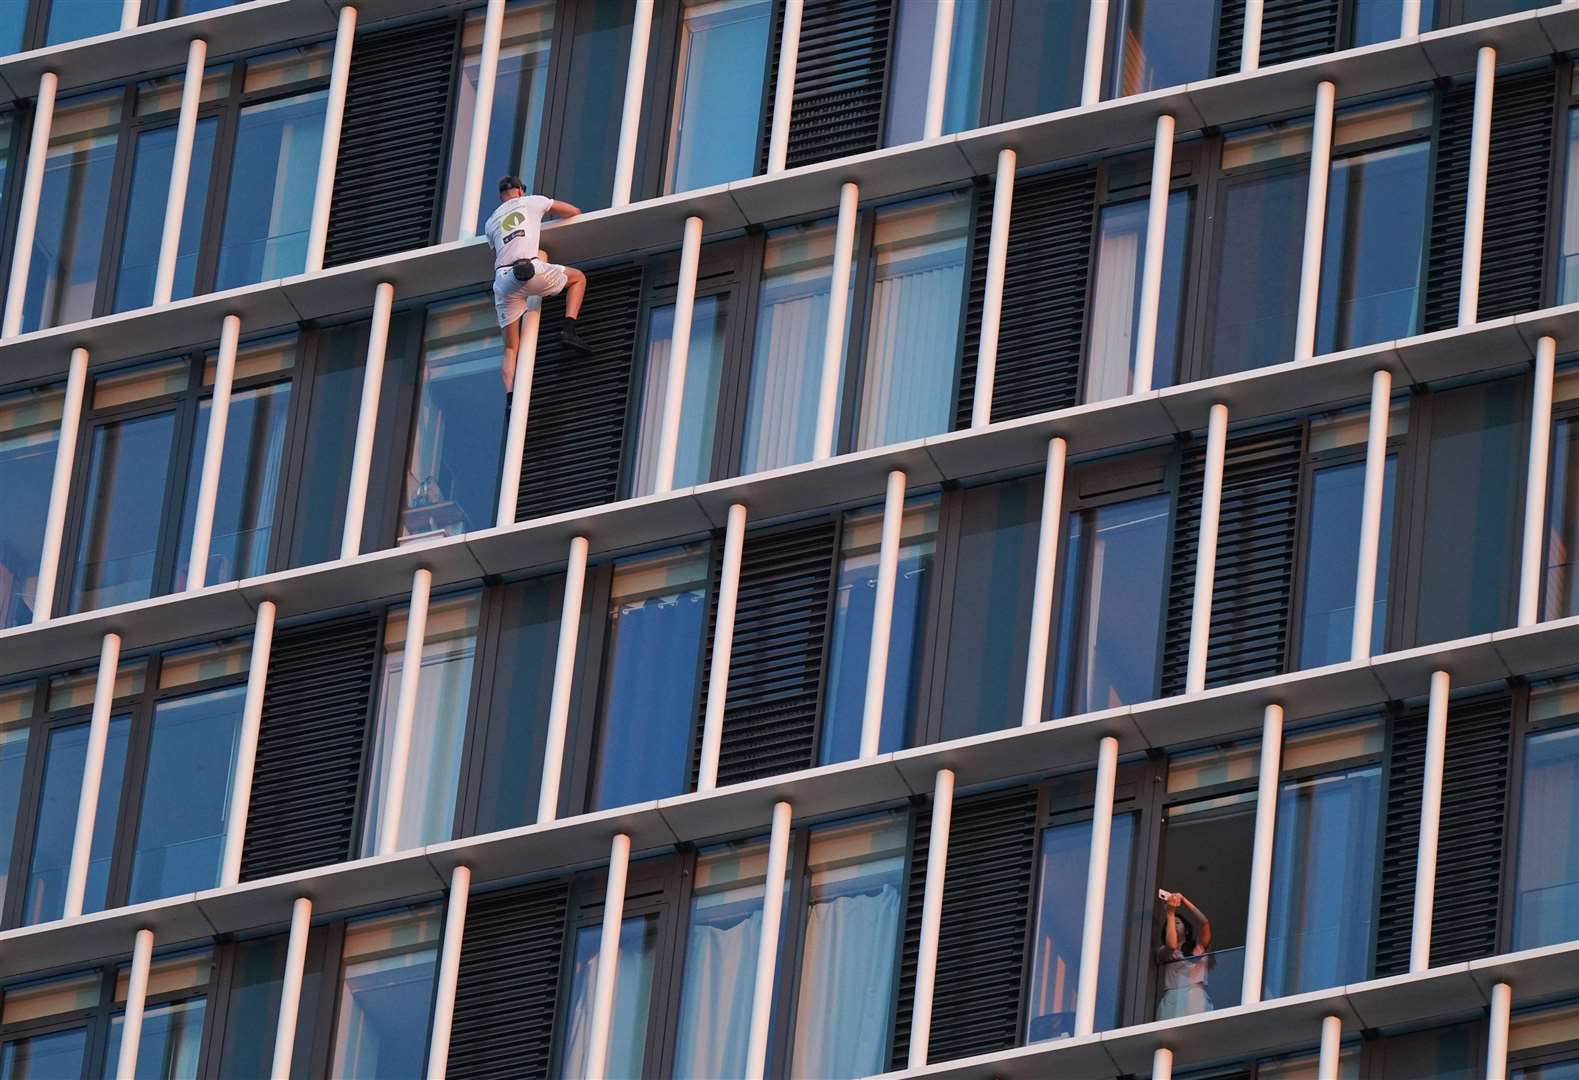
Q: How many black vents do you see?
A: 12